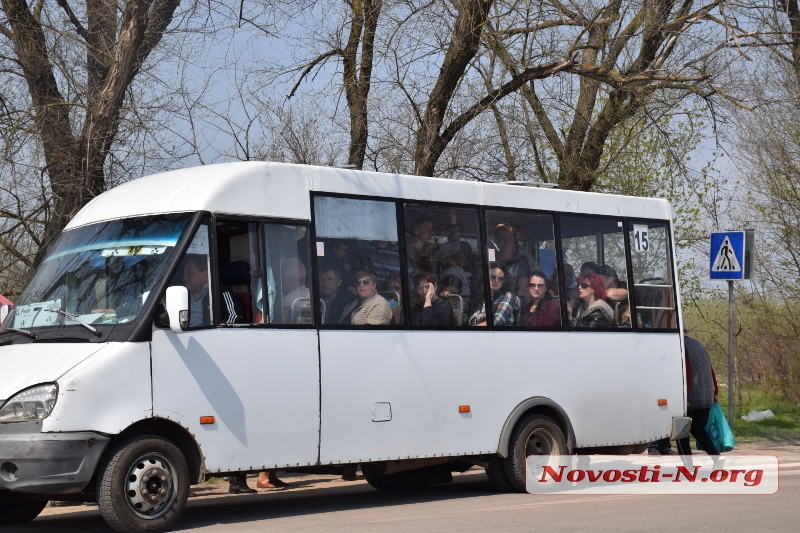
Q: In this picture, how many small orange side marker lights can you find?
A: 3